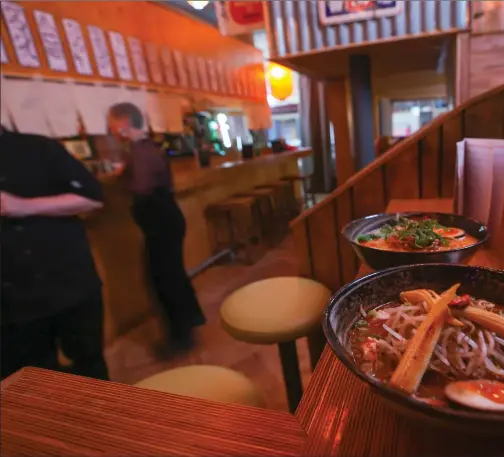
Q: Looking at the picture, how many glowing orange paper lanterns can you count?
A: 1